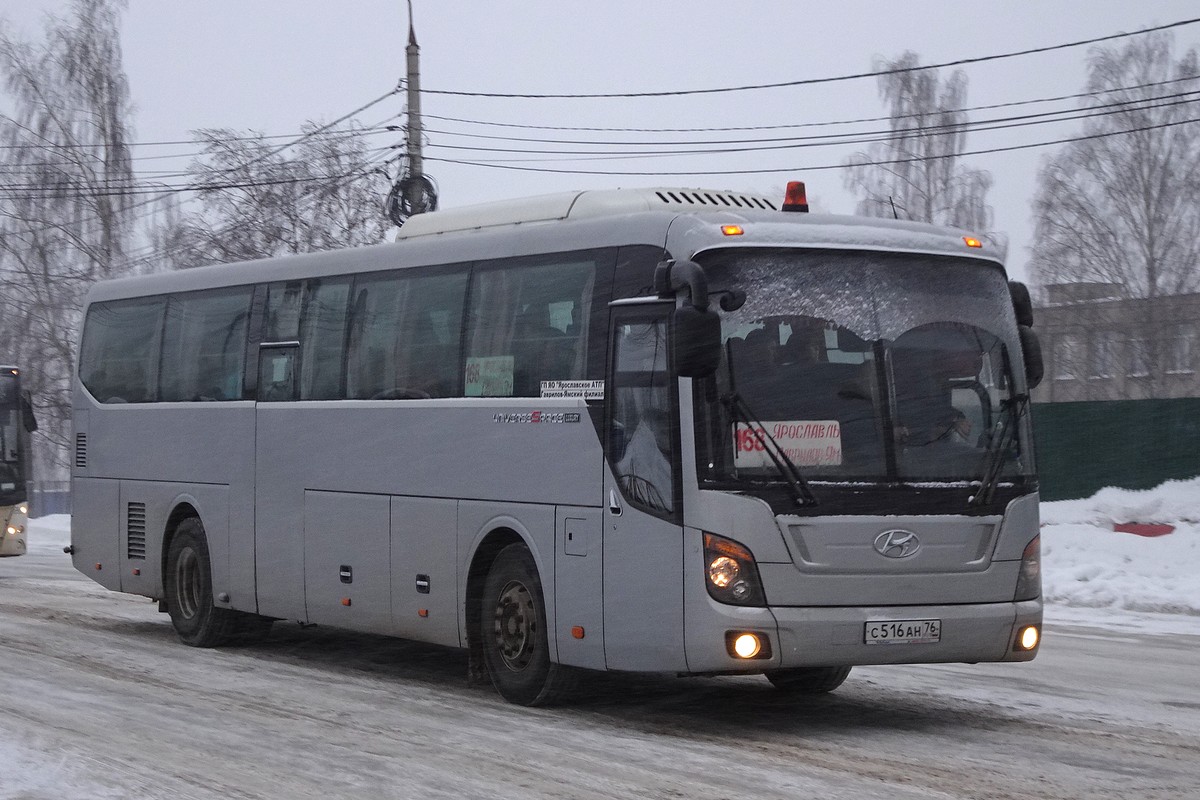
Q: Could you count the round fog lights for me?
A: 2